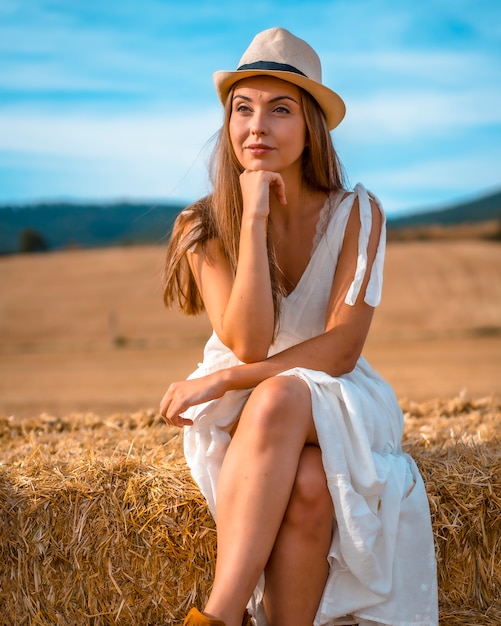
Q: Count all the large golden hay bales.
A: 1